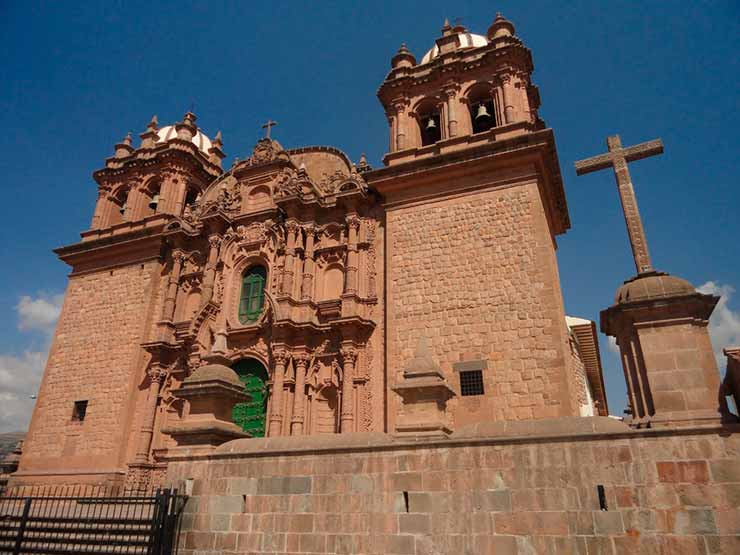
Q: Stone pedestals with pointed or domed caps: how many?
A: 3